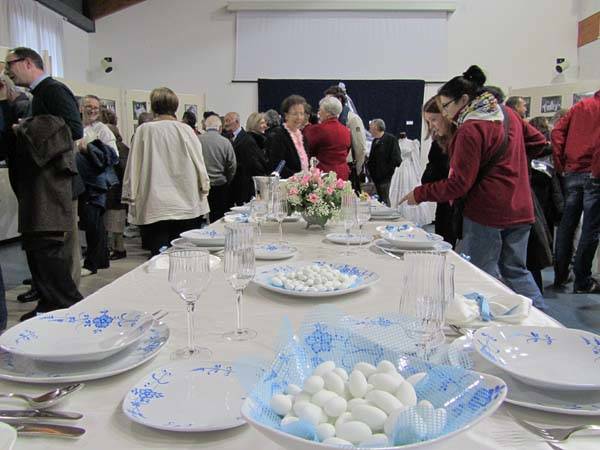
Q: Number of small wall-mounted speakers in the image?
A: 2